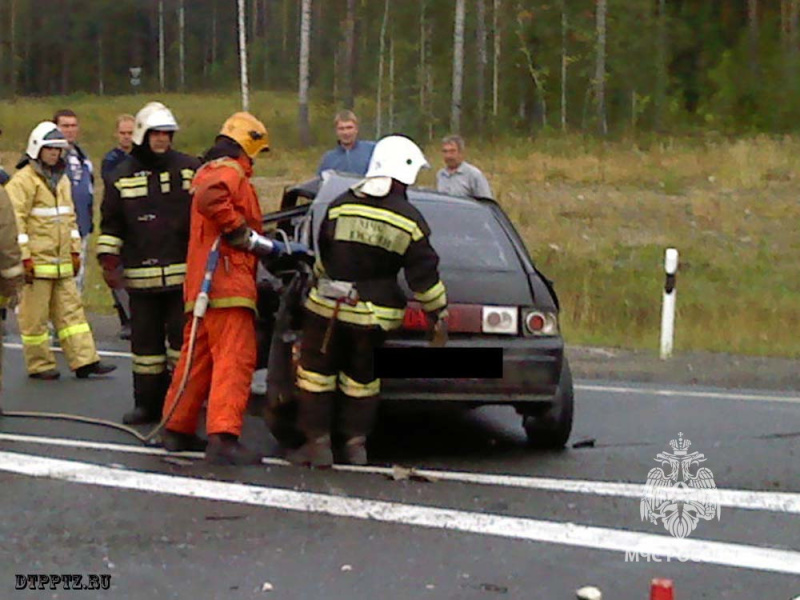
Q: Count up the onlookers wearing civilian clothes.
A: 4